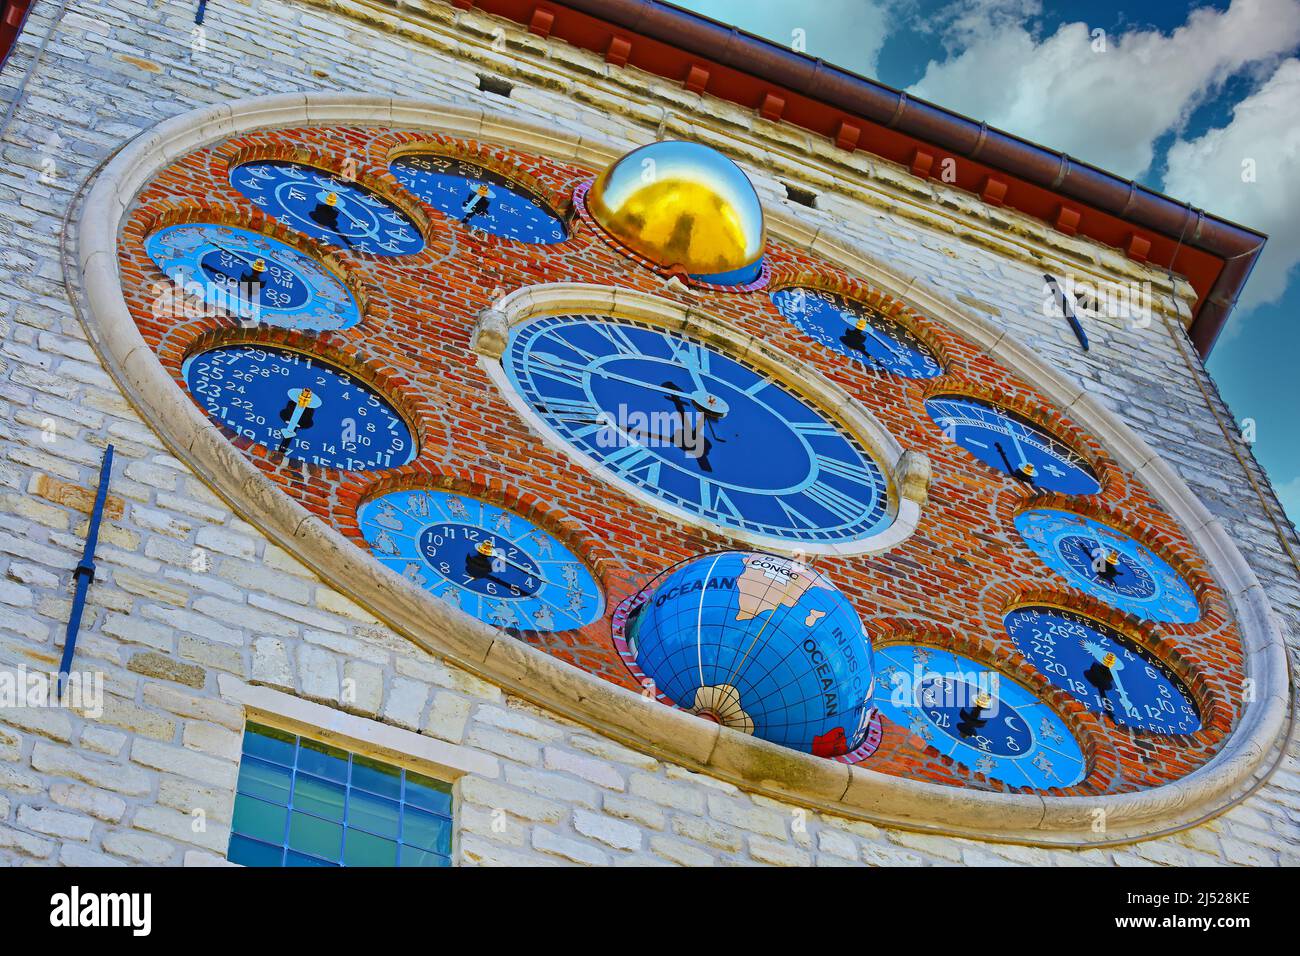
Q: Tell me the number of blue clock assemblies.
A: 11